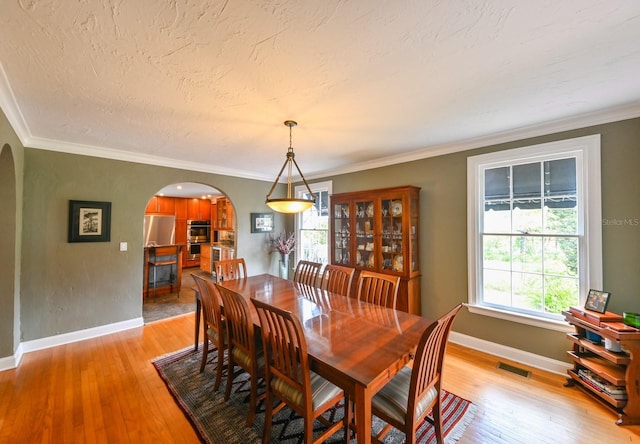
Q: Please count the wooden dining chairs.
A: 8